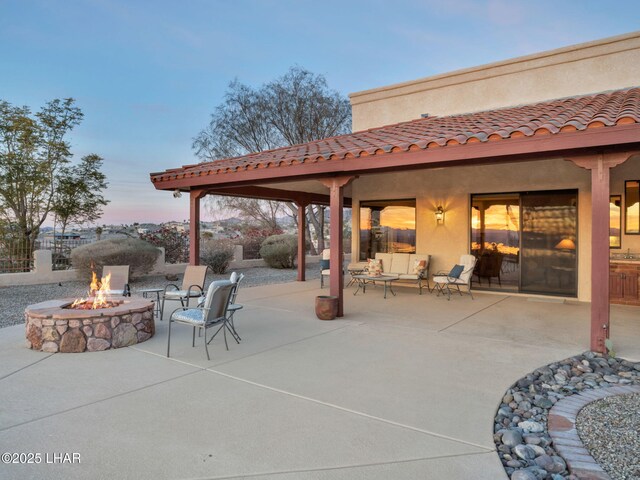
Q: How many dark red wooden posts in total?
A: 4